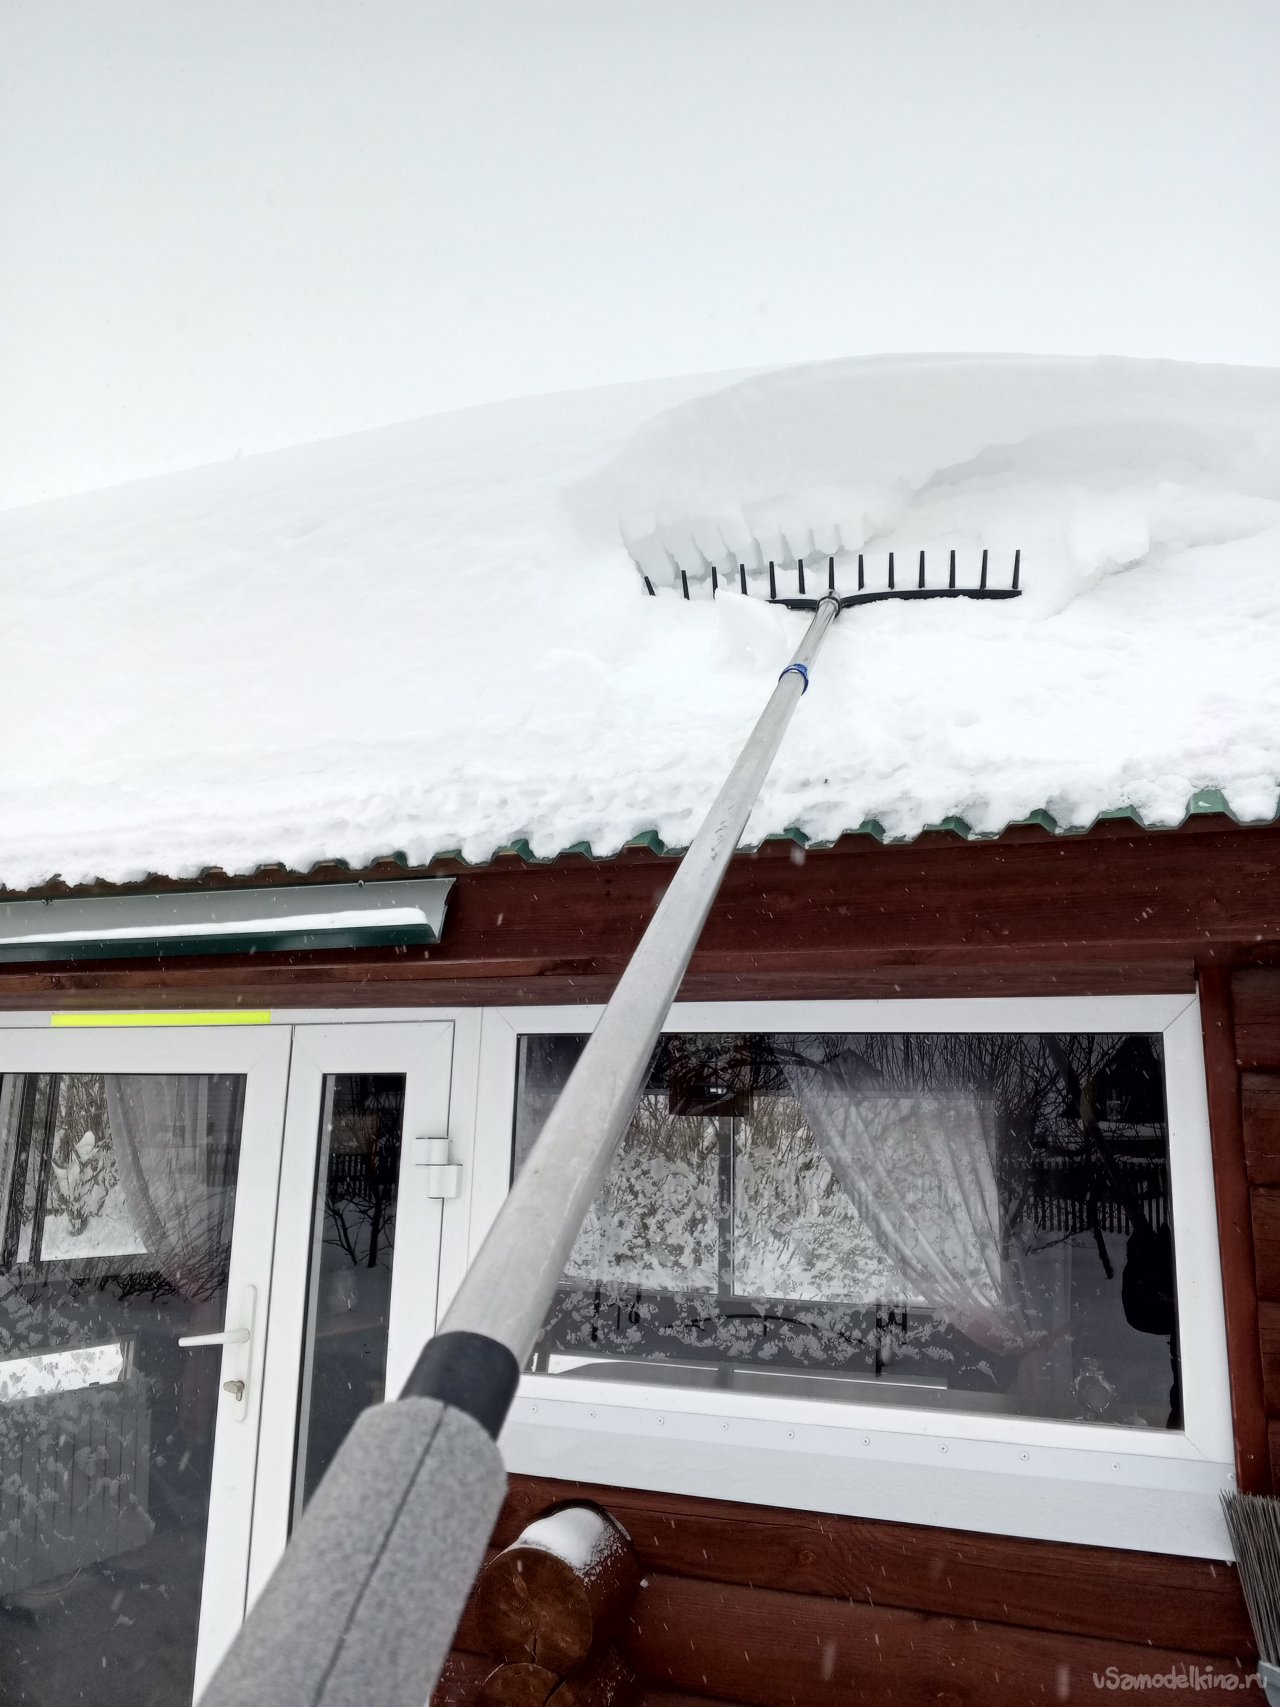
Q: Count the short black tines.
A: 13